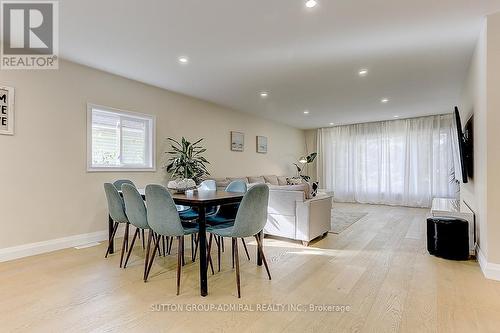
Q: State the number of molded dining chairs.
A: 7